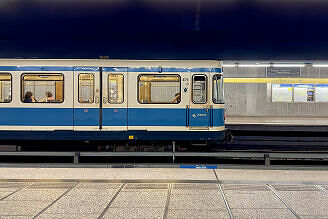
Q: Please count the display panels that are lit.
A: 3